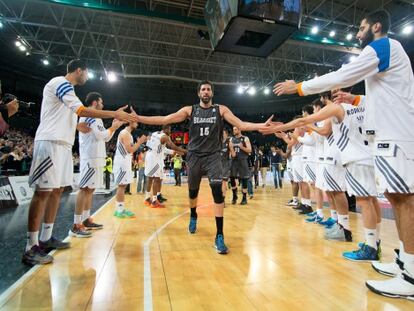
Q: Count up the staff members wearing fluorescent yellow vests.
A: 2